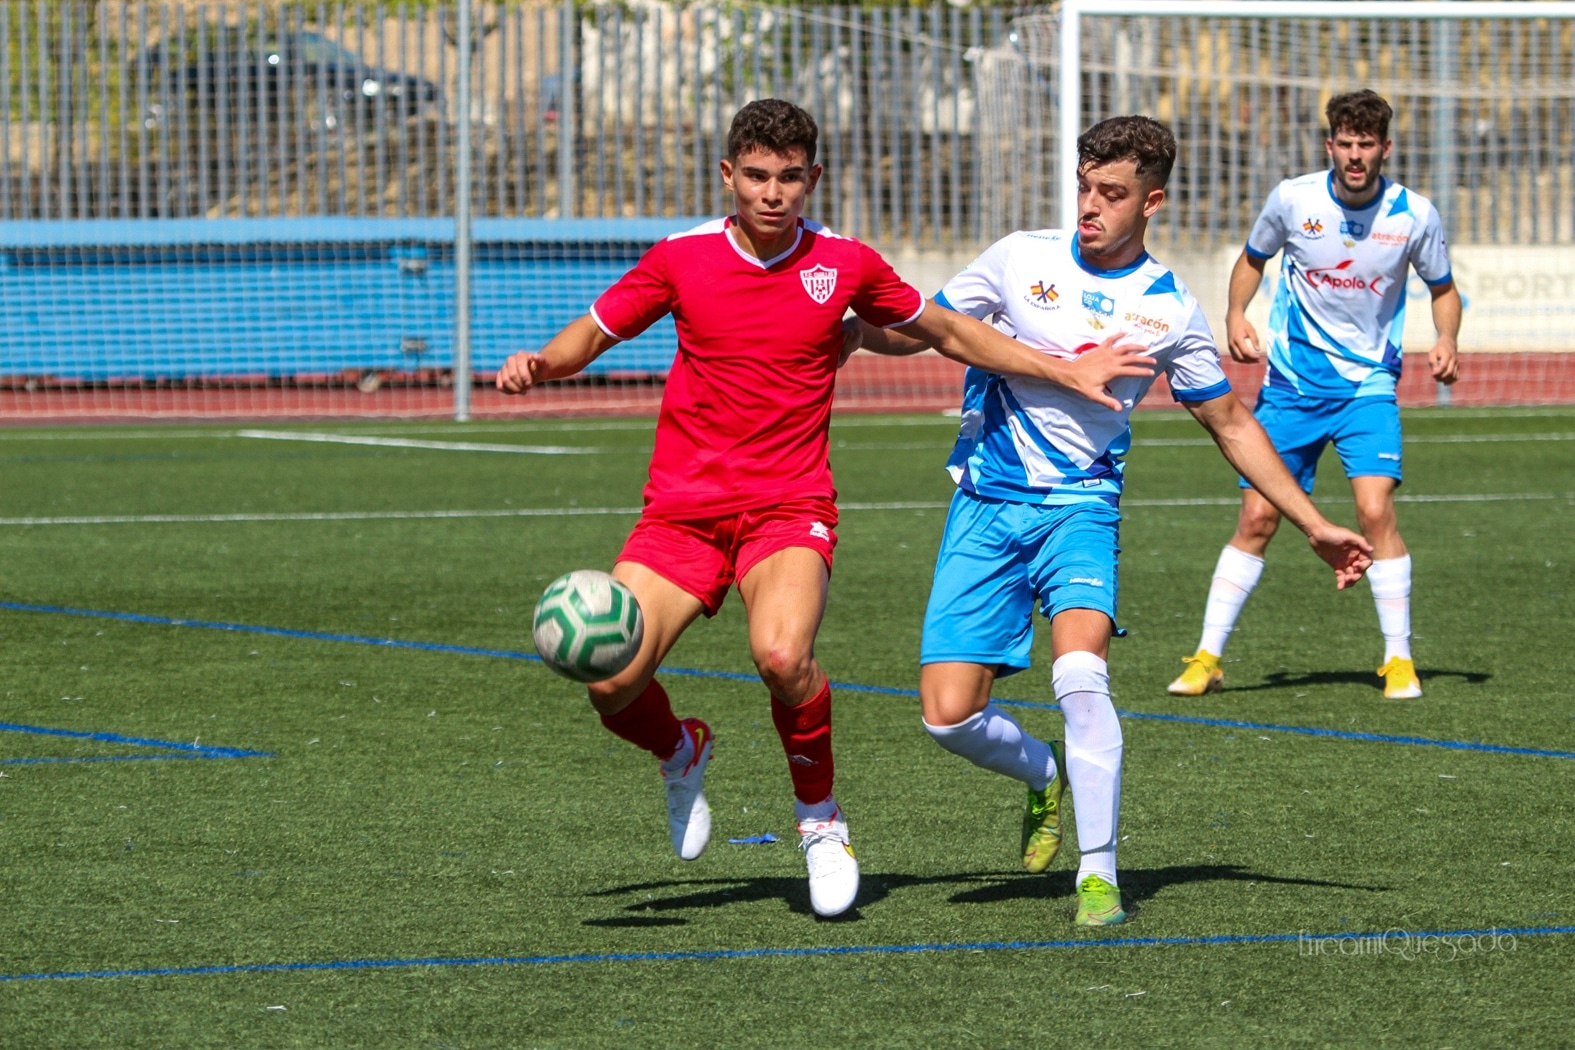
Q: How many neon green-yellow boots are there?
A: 2